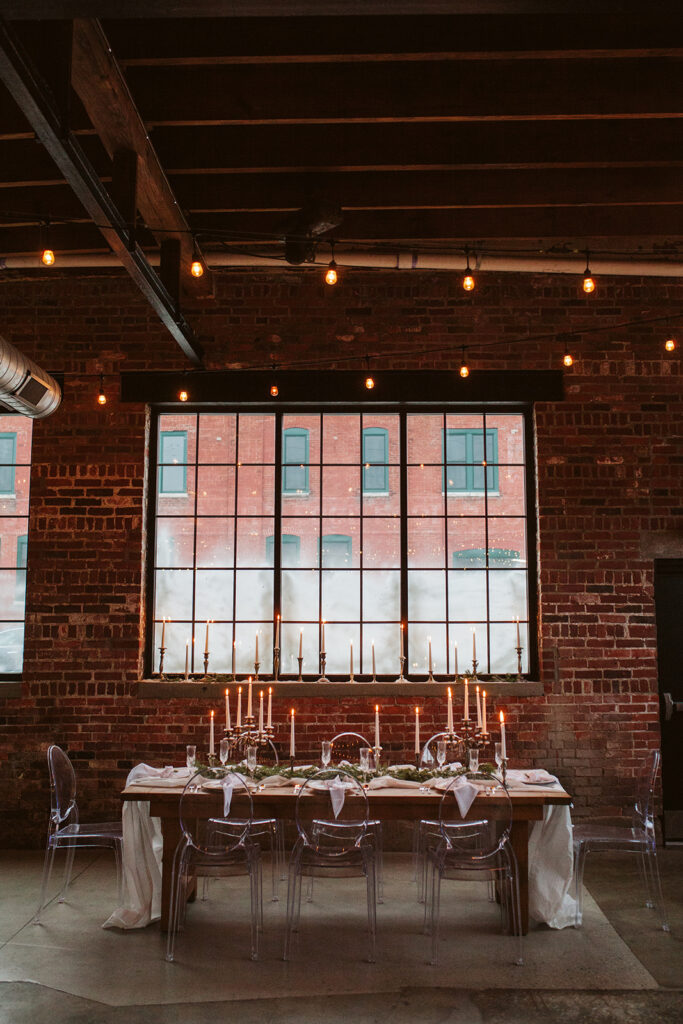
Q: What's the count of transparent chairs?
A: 8